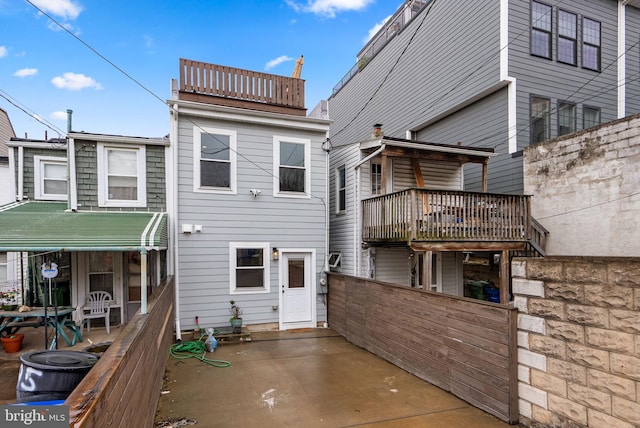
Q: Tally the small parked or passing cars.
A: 0